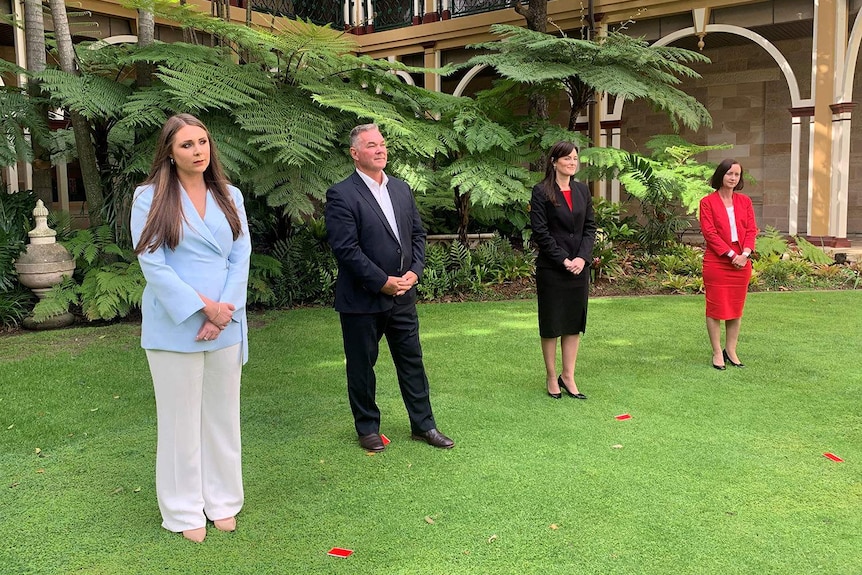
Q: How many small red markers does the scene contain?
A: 4